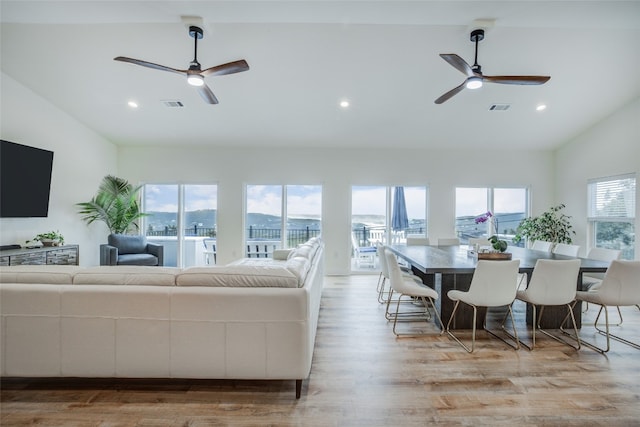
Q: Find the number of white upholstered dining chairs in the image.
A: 12